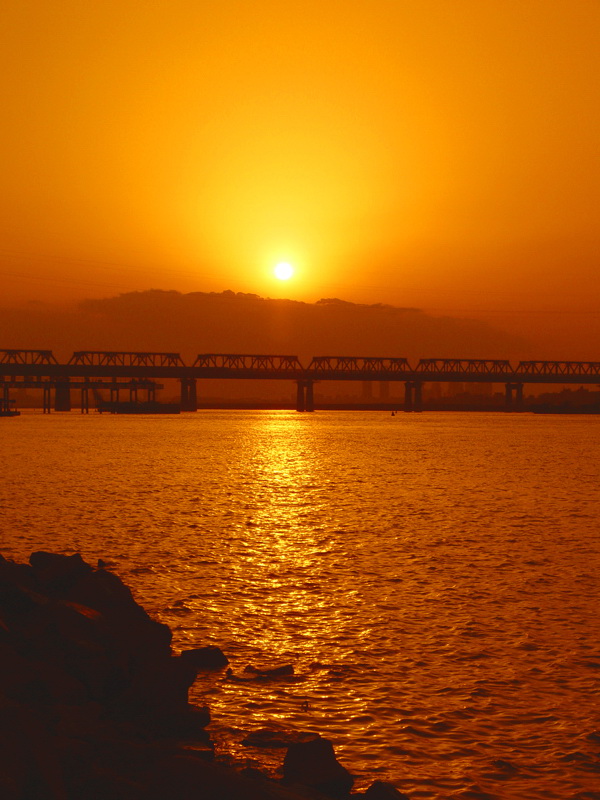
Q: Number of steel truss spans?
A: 6